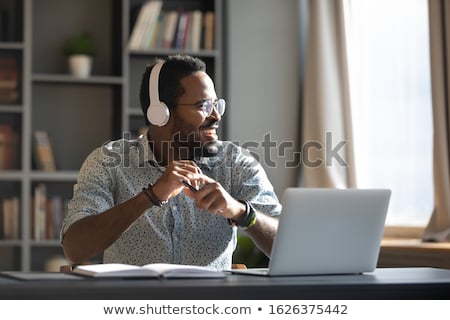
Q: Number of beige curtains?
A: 2